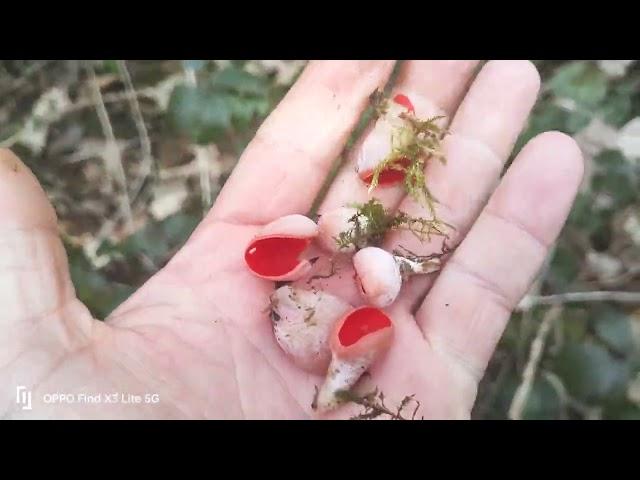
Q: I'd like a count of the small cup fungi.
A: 7